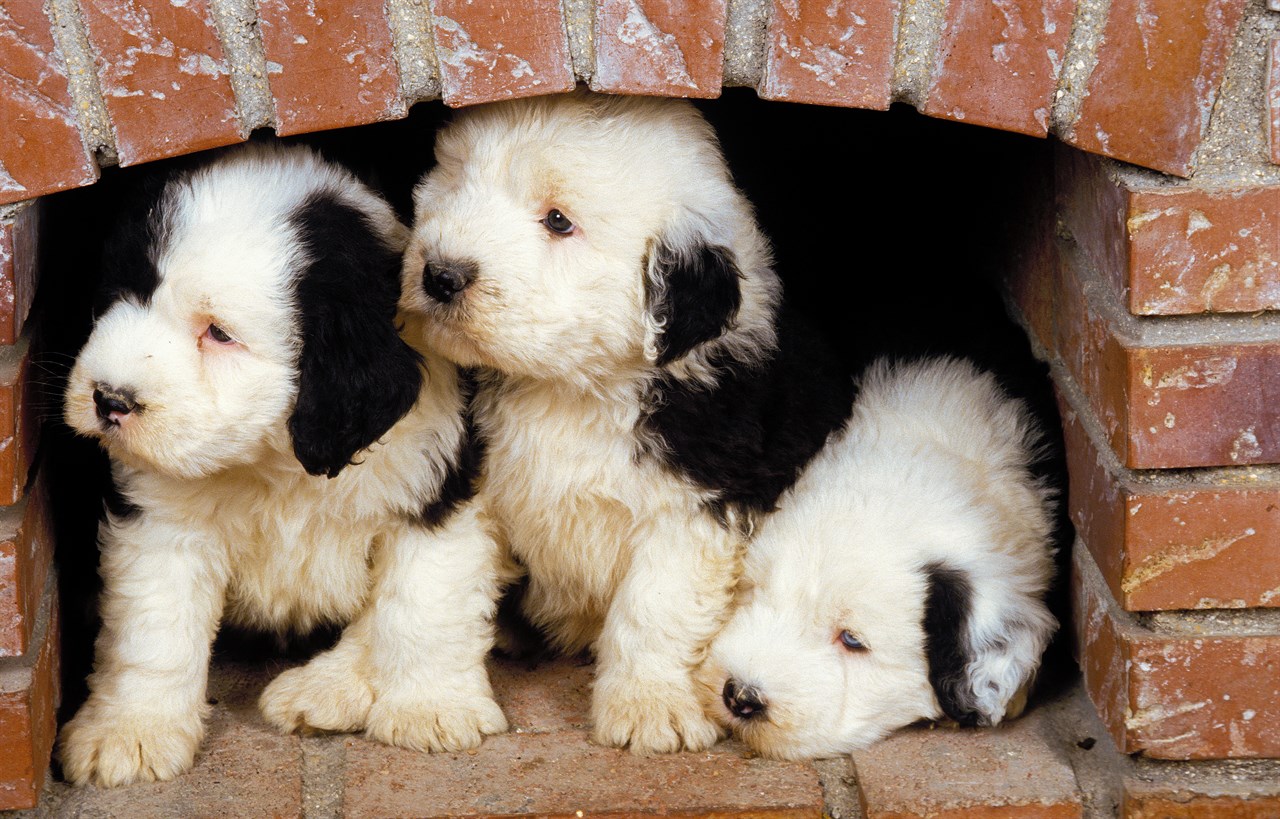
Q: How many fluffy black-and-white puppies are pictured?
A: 3